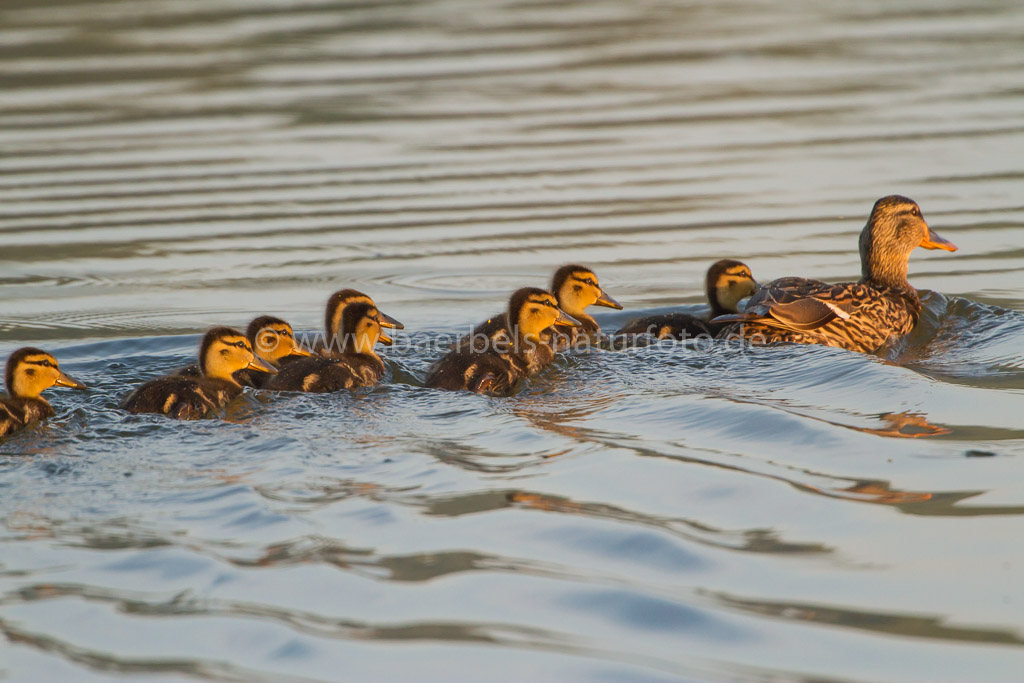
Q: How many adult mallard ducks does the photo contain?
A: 1